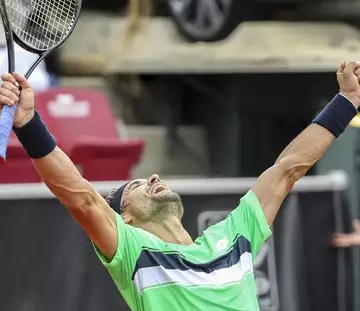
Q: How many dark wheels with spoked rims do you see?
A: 1